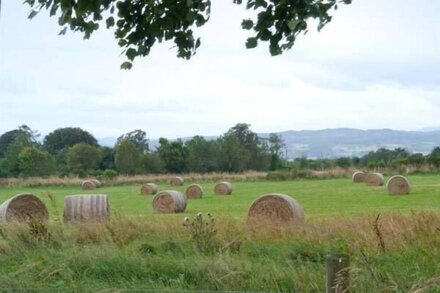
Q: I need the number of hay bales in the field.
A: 13